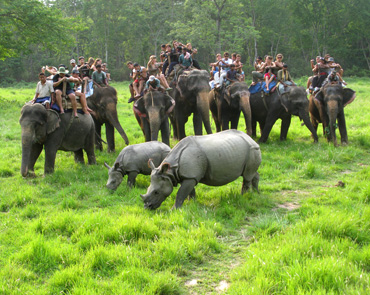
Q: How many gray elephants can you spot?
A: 7